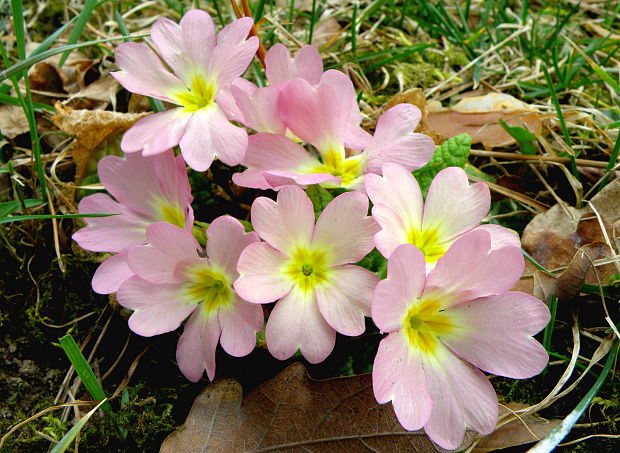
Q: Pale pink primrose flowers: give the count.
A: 8